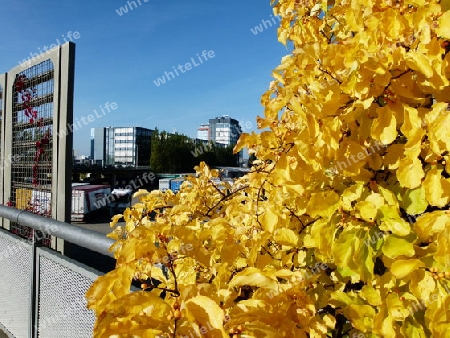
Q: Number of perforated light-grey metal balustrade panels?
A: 2